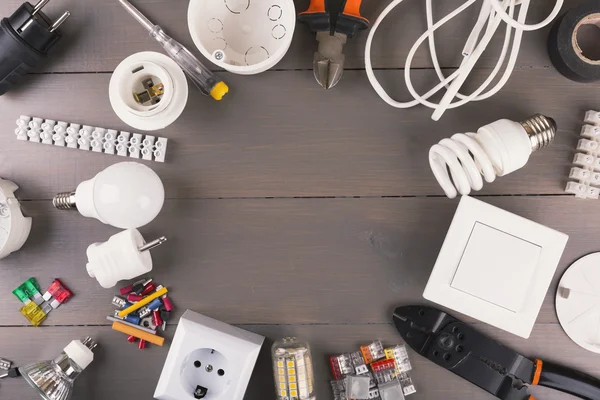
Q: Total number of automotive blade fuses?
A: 3